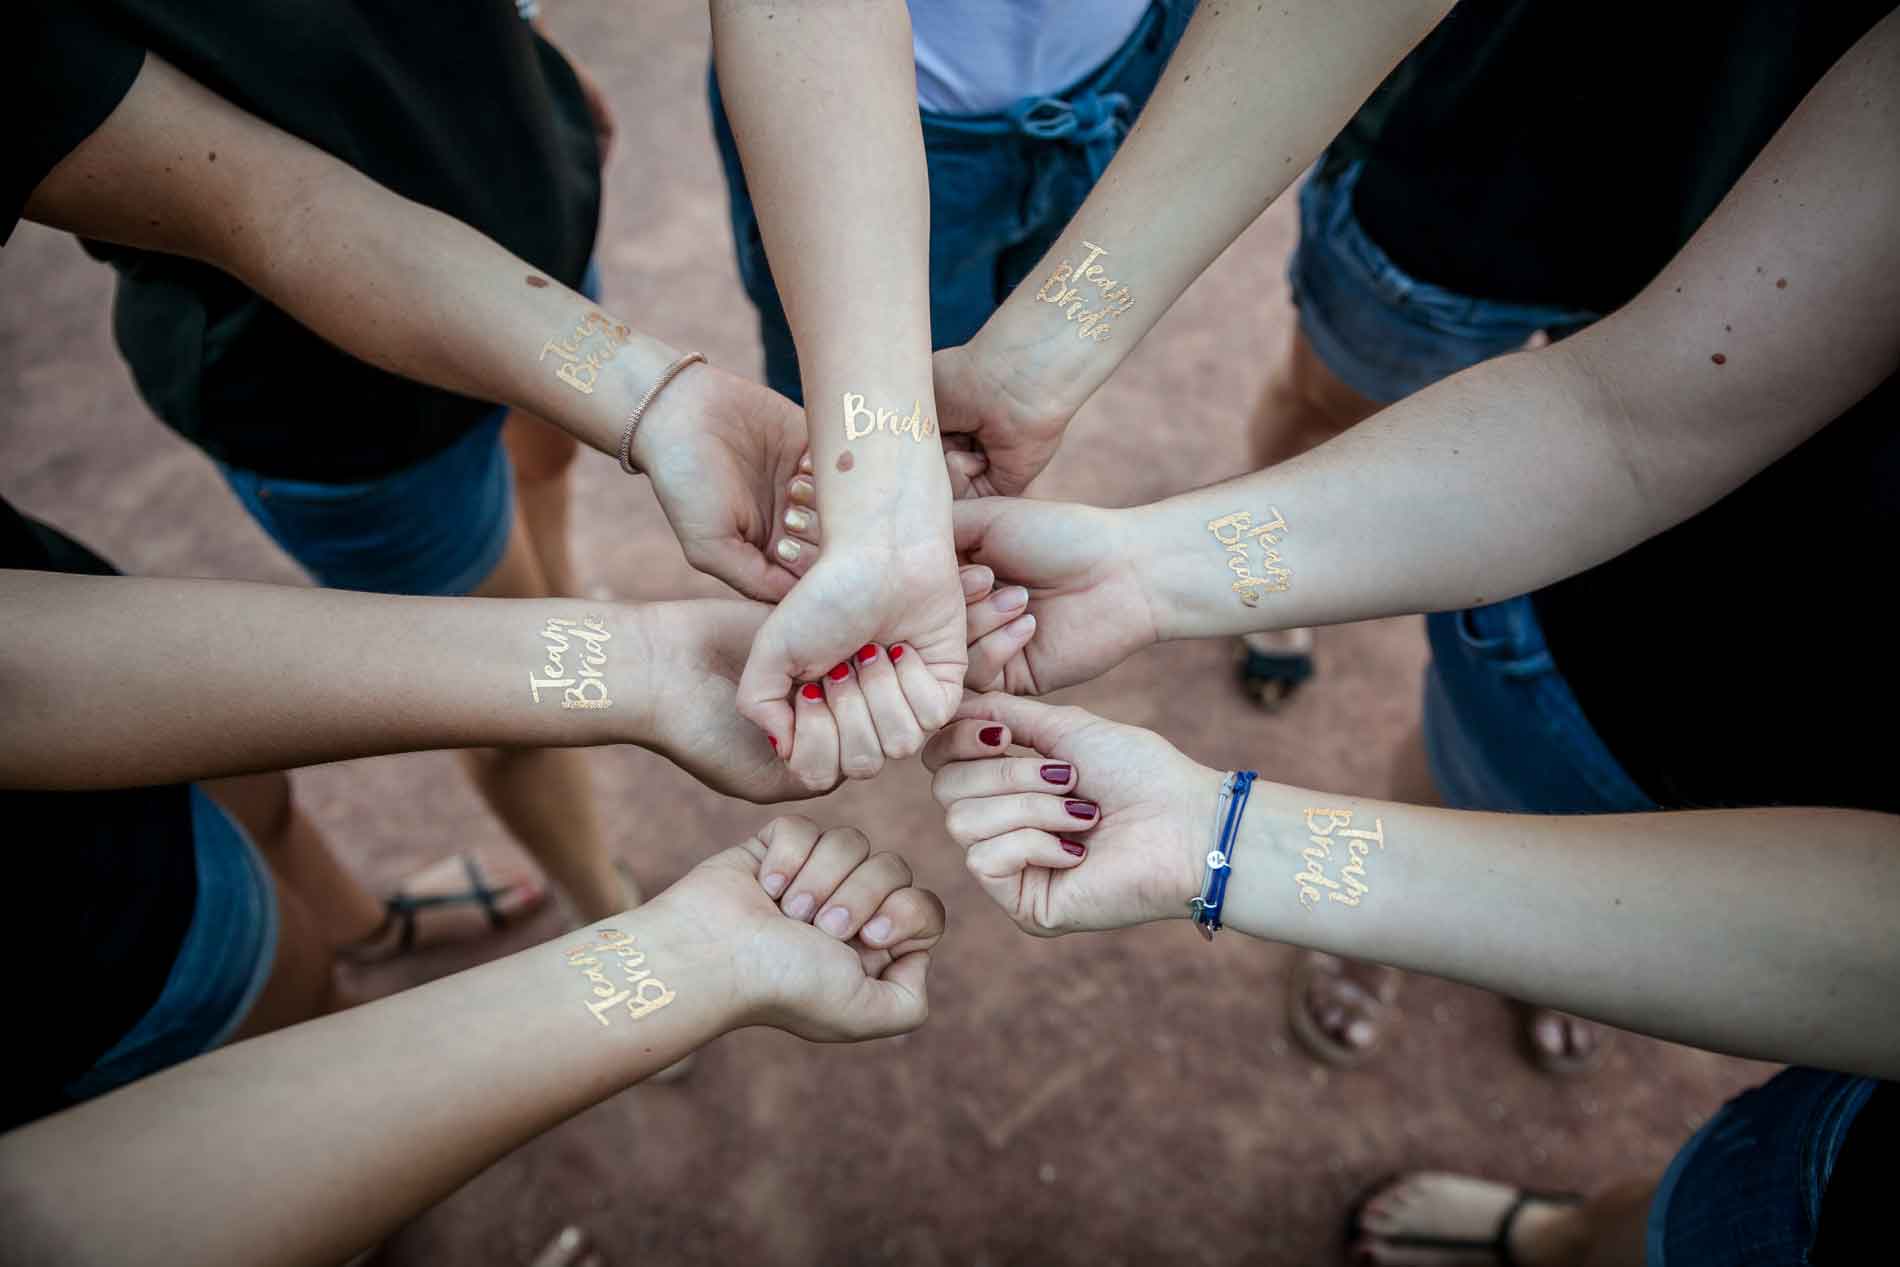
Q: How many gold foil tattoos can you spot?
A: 7